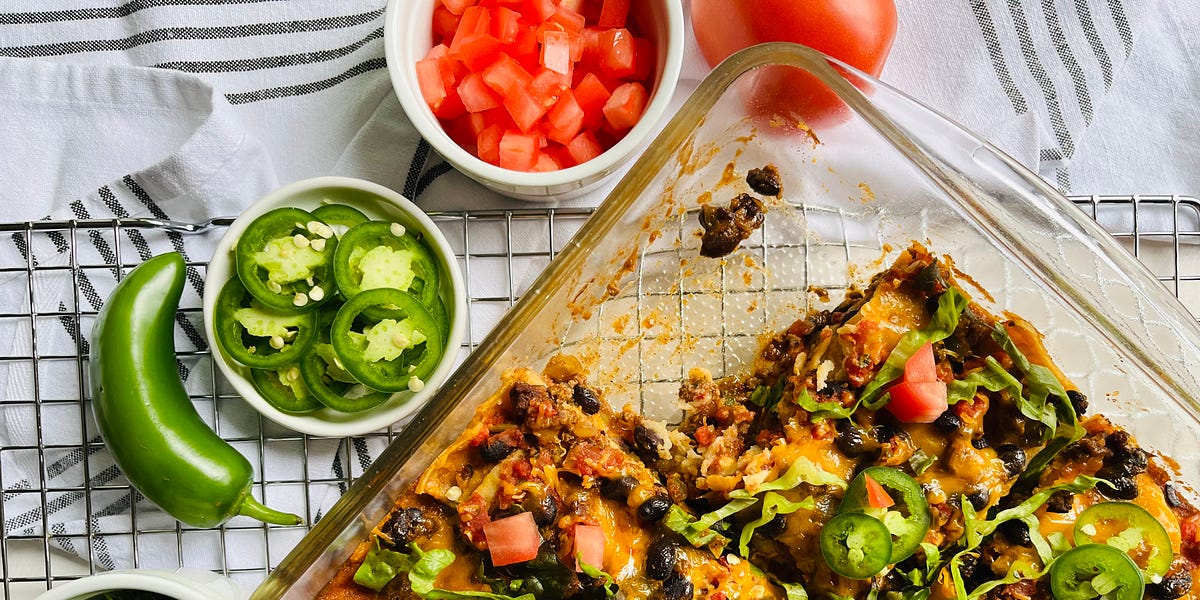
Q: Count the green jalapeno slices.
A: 12